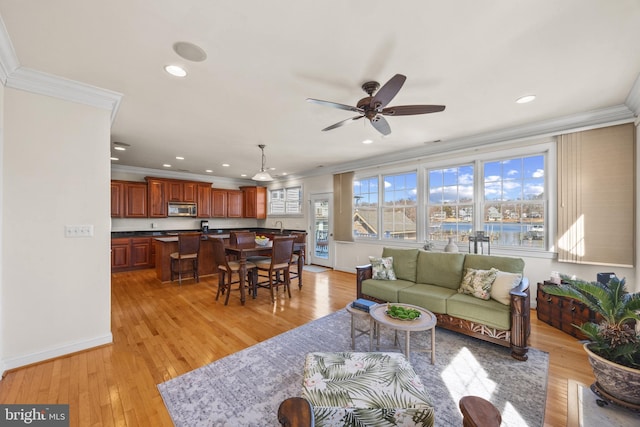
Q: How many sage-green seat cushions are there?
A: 3